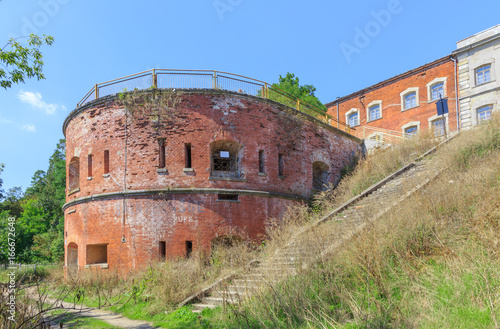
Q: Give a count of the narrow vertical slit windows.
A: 8